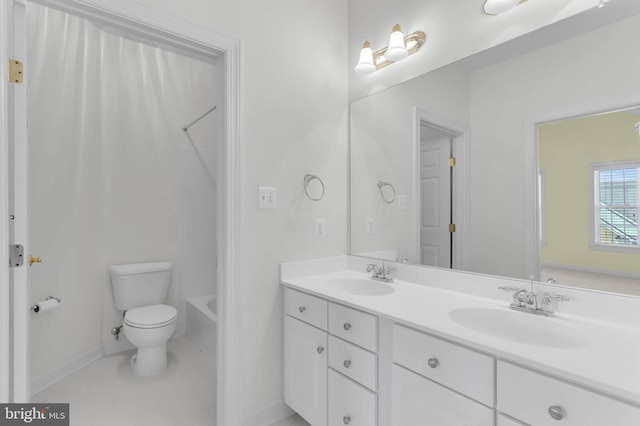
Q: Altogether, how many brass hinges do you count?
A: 3